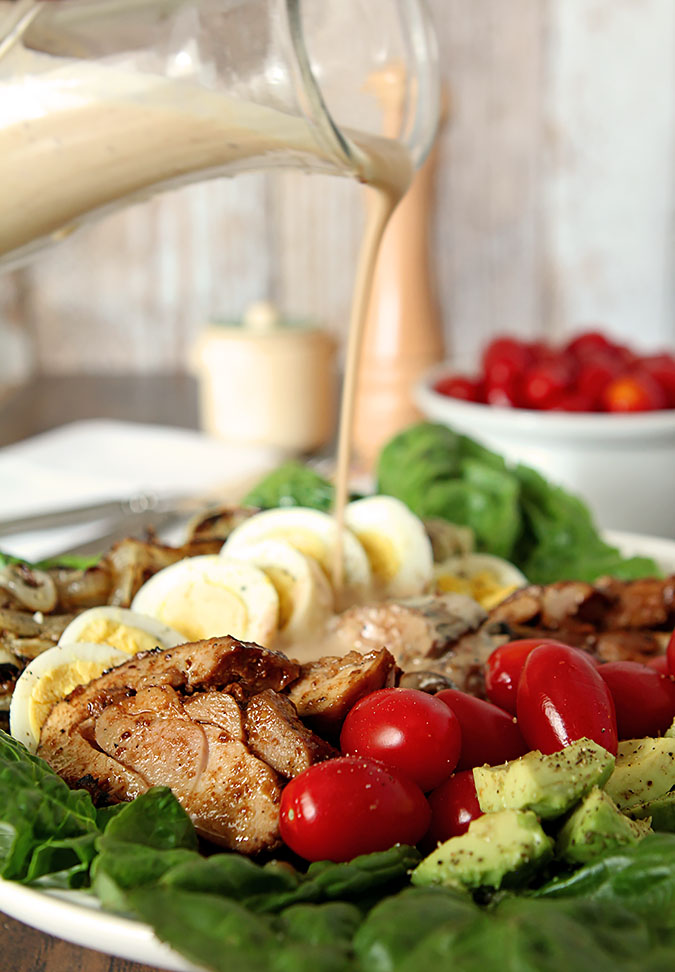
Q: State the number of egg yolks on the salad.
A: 7